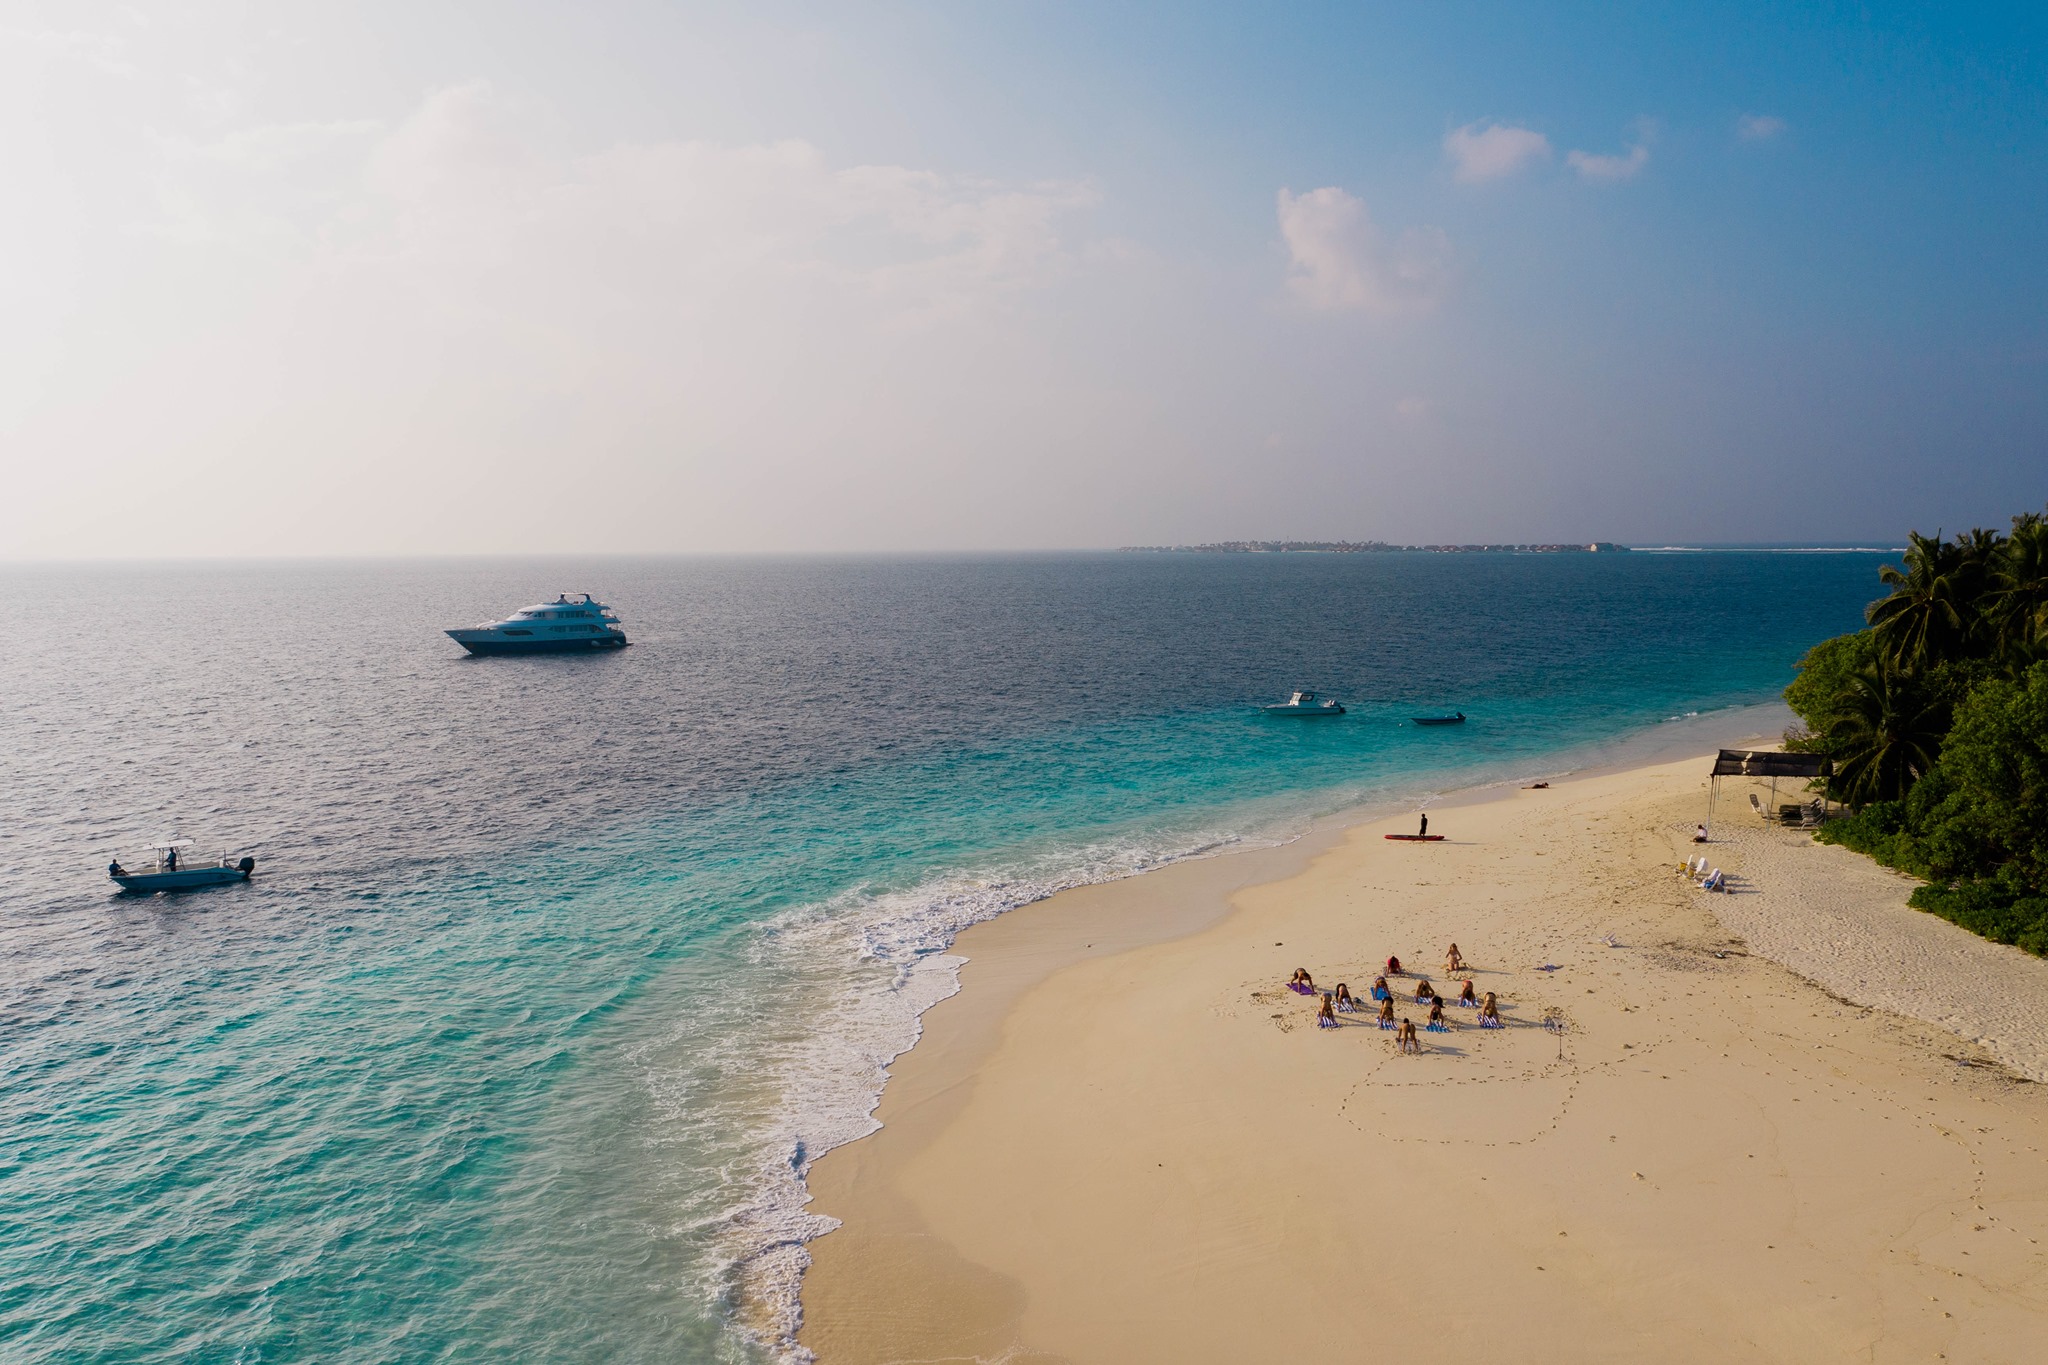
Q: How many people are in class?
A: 12